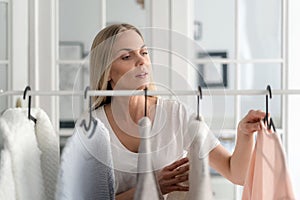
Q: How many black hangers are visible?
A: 5